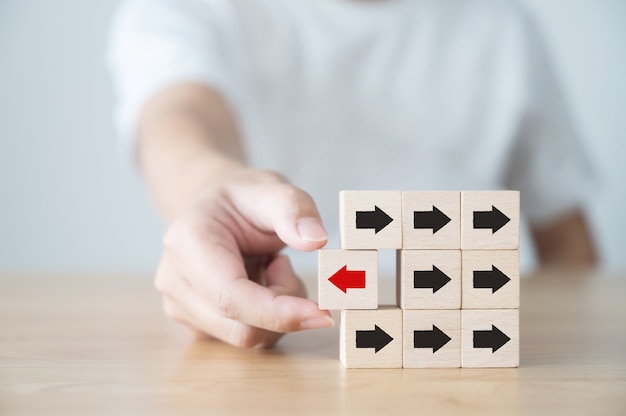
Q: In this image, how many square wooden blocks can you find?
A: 9